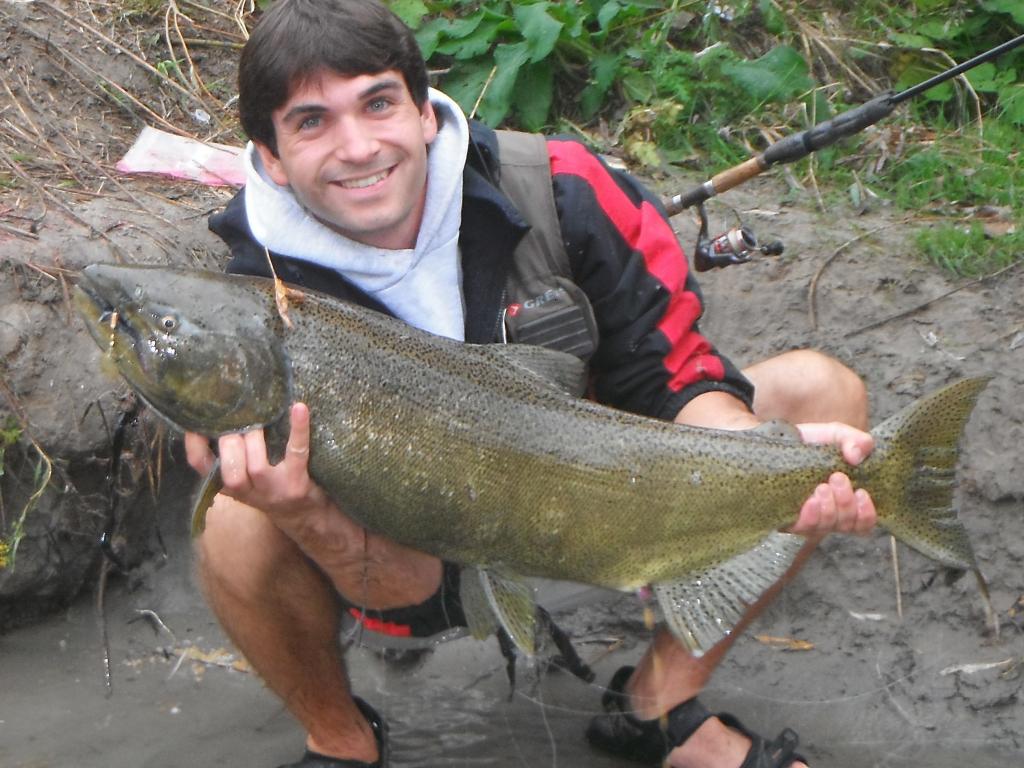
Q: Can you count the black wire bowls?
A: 0